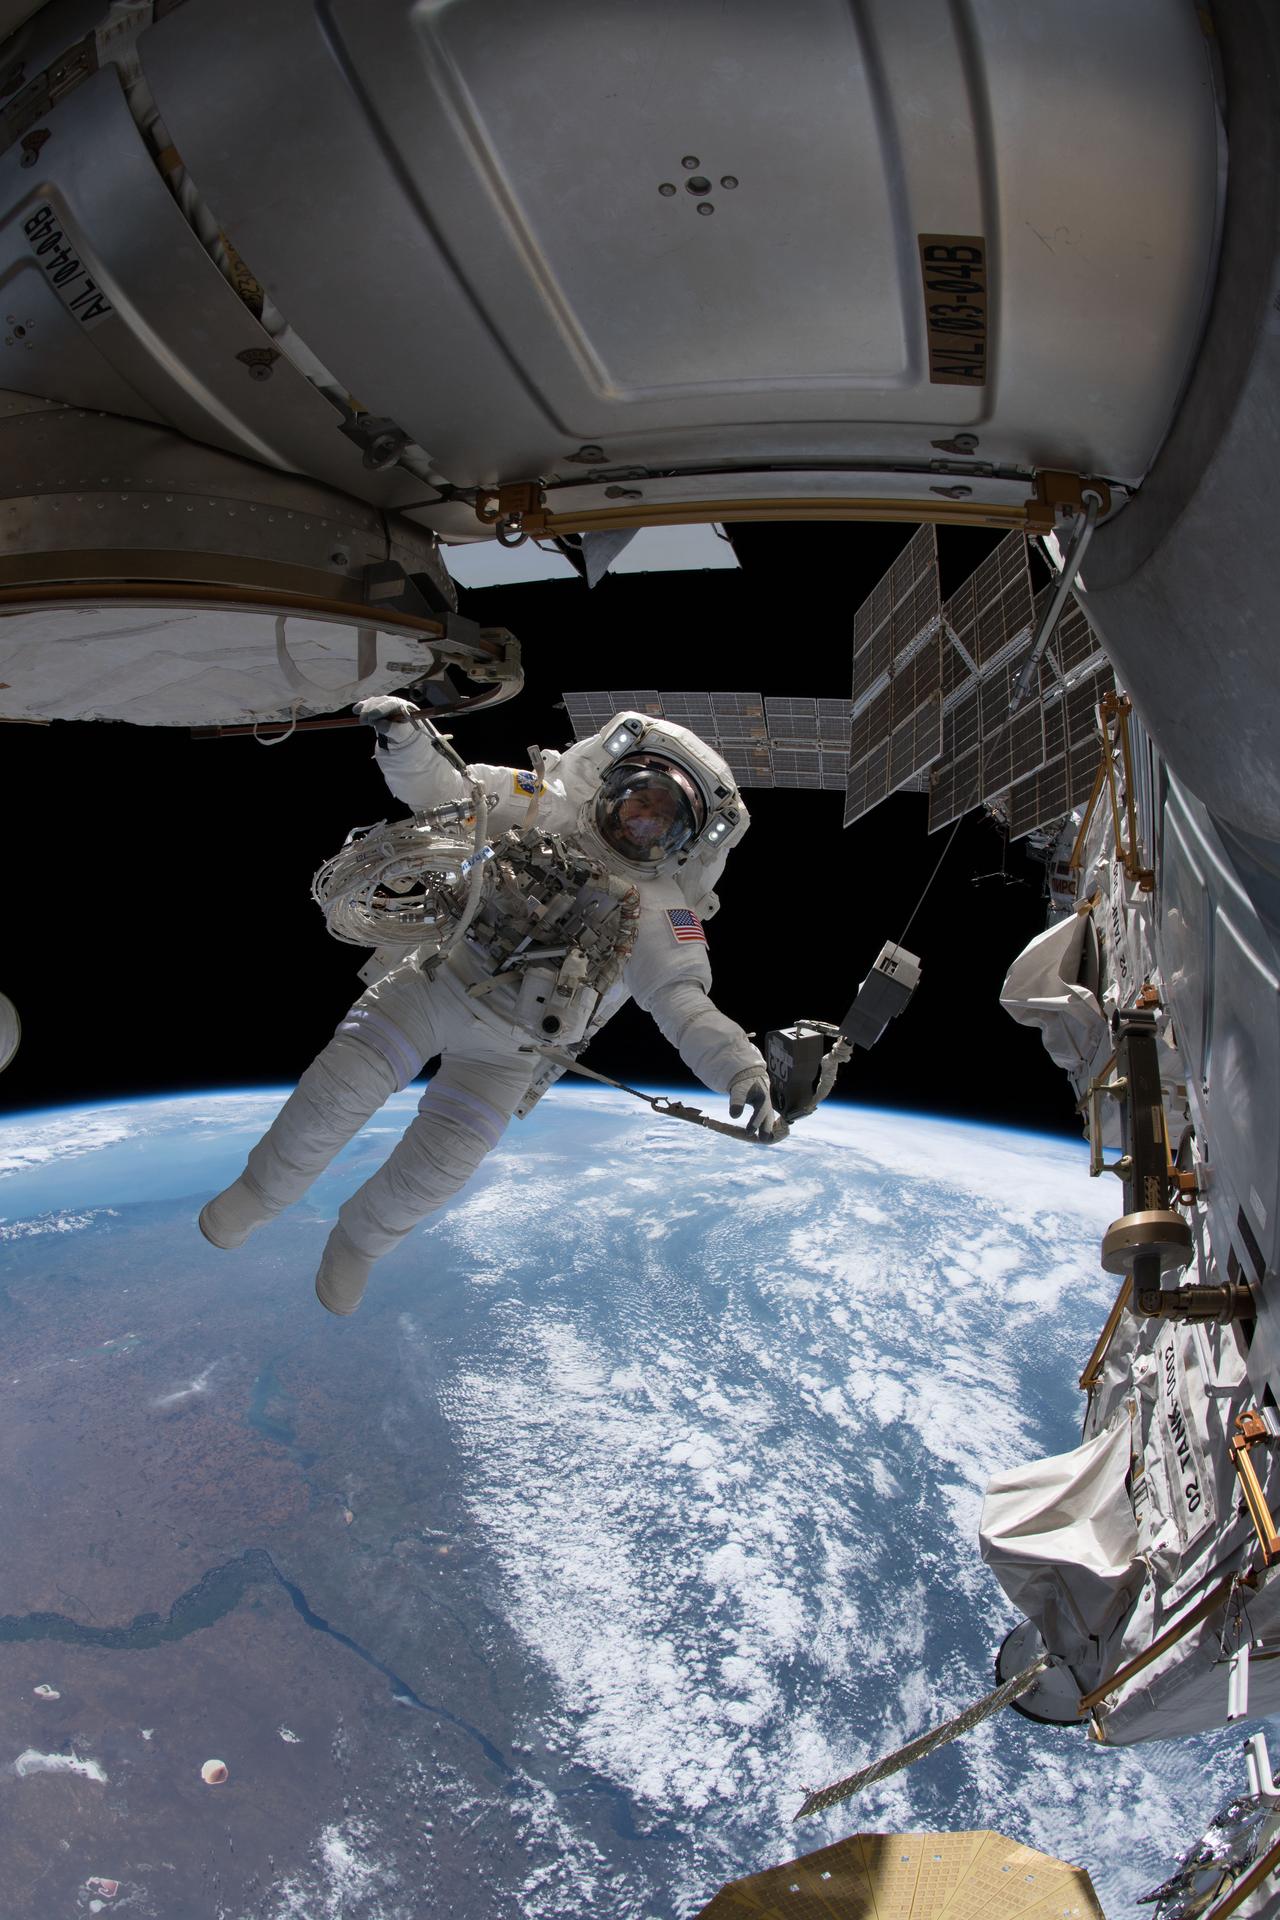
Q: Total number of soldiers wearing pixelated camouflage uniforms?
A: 0